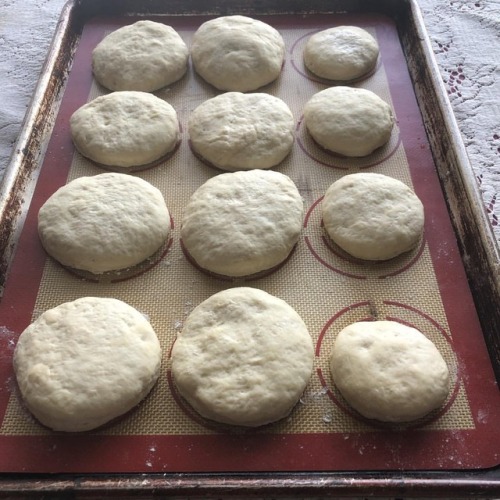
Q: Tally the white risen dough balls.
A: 12